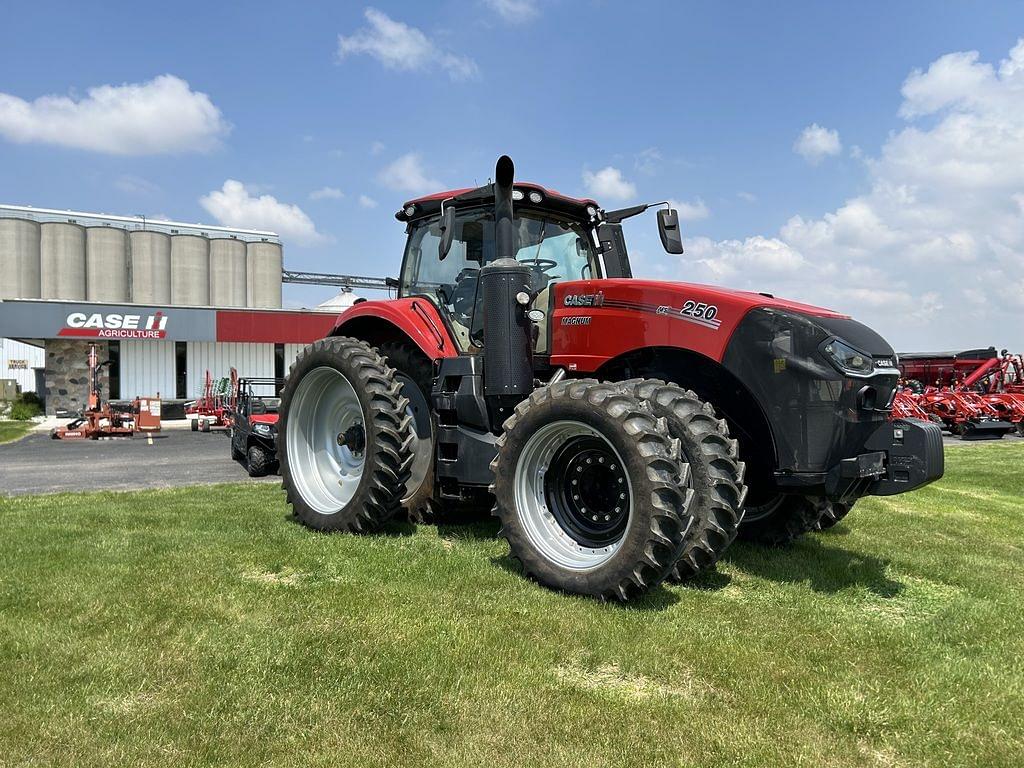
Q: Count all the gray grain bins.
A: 7